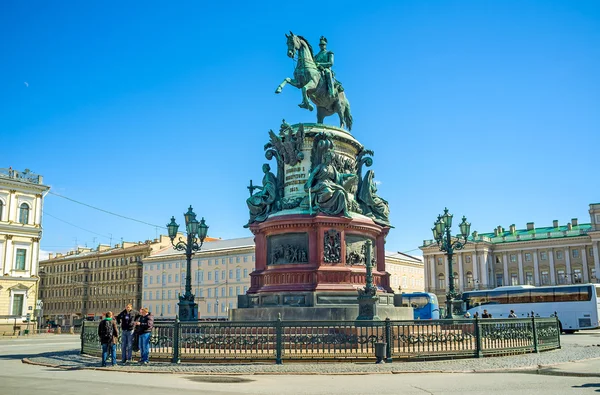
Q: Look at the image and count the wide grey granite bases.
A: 1